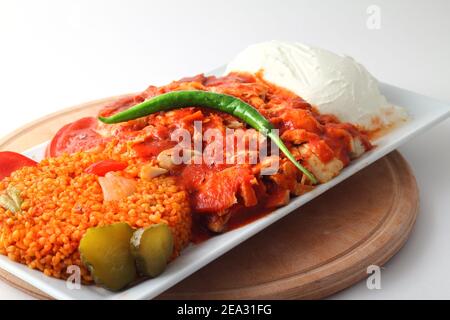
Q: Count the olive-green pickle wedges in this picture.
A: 2